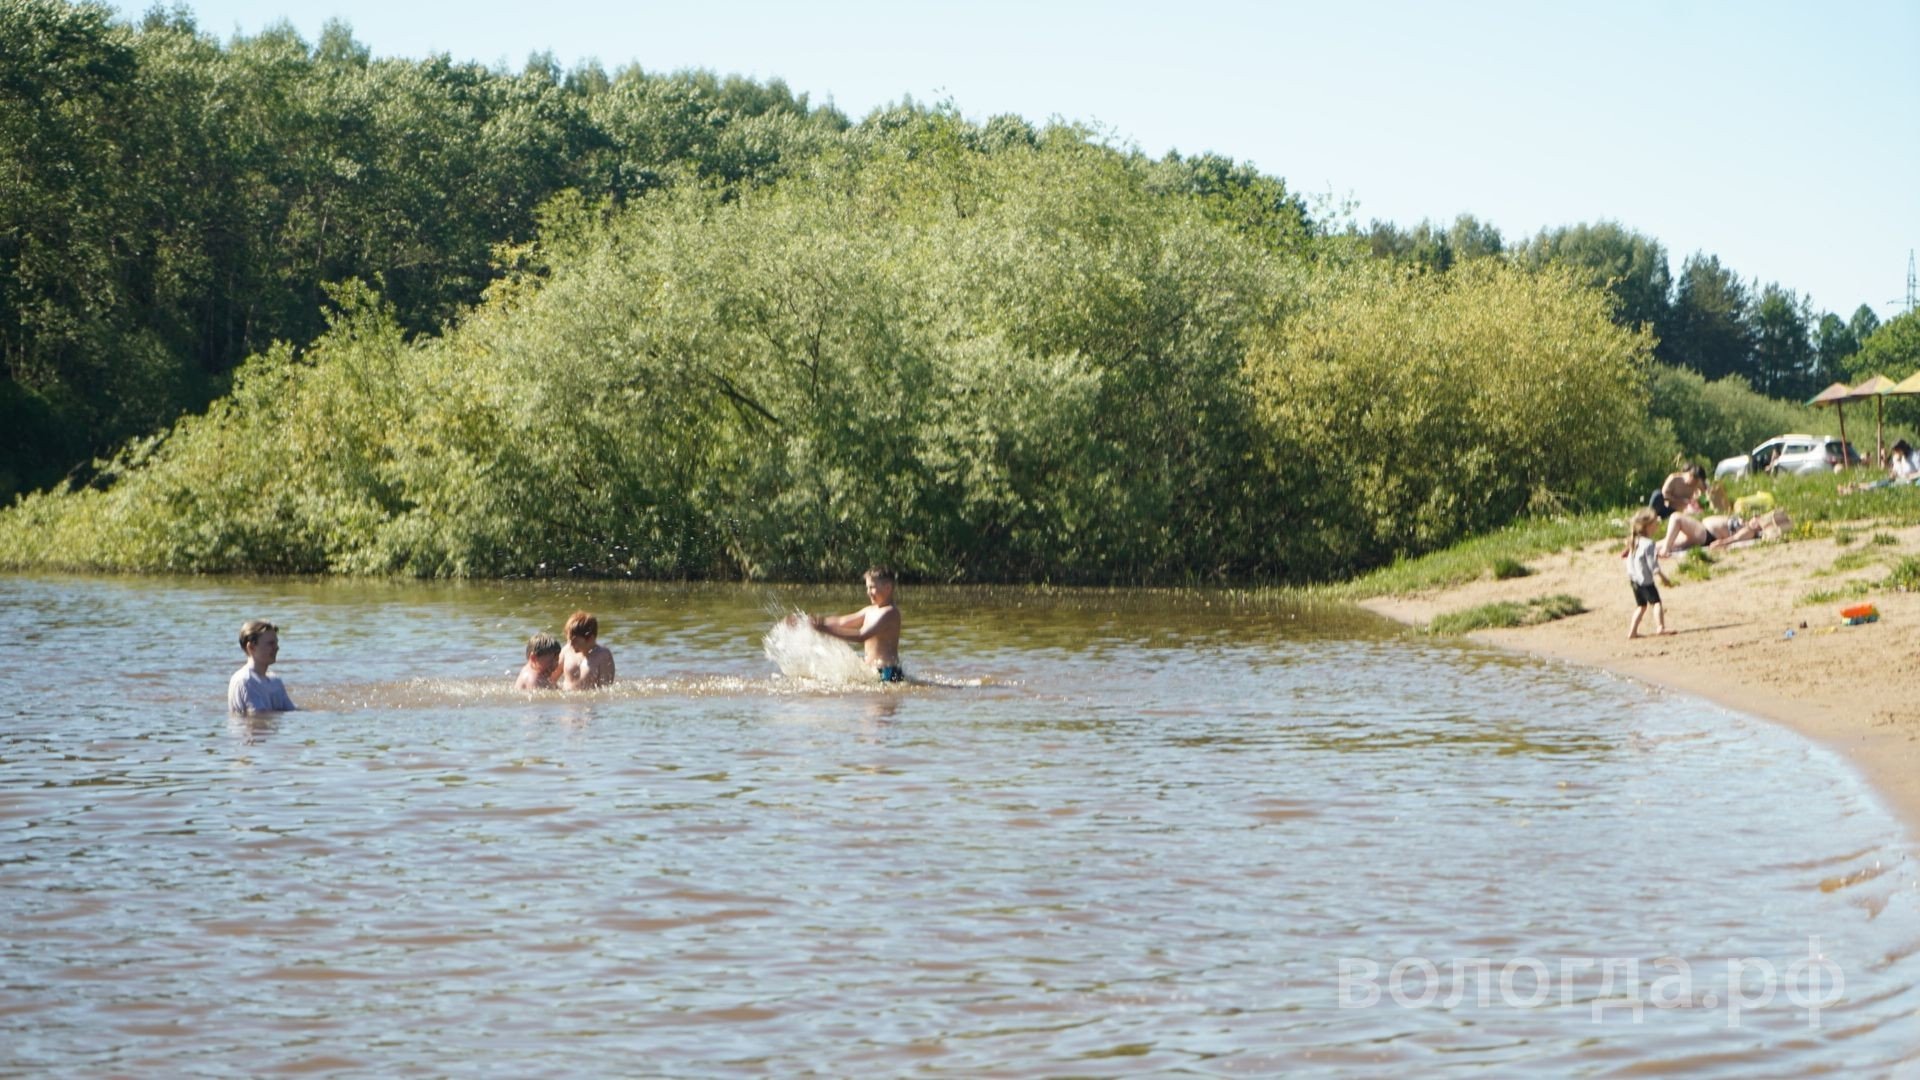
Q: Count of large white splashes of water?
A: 1